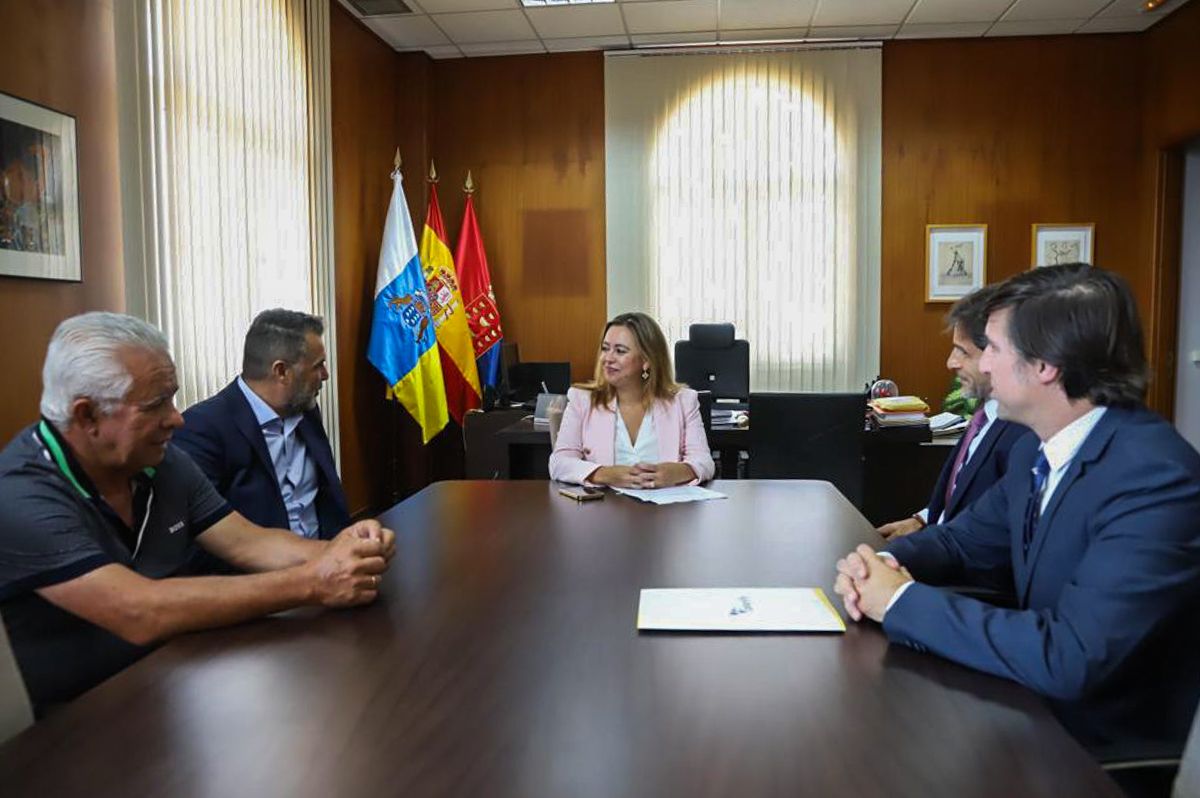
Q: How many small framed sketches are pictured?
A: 2